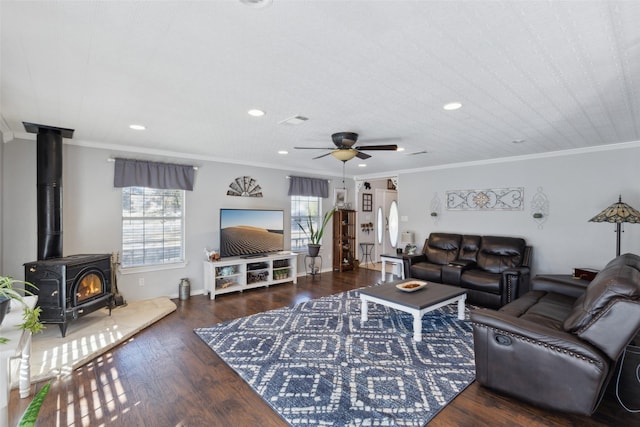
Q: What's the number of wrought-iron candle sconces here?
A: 2